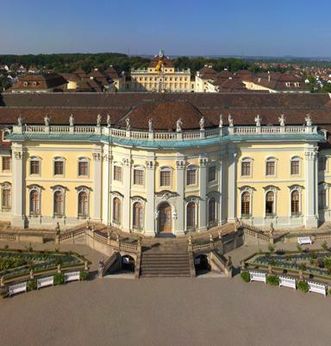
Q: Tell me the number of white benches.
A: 7